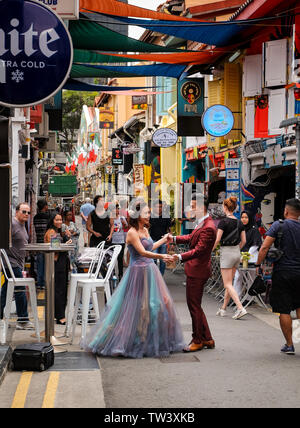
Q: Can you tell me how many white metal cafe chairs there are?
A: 3